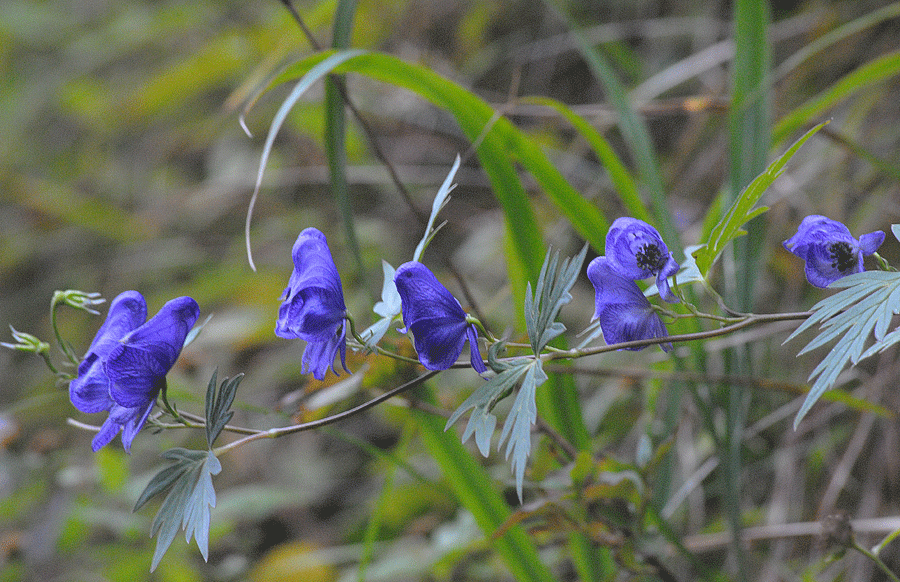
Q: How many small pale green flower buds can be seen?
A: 2